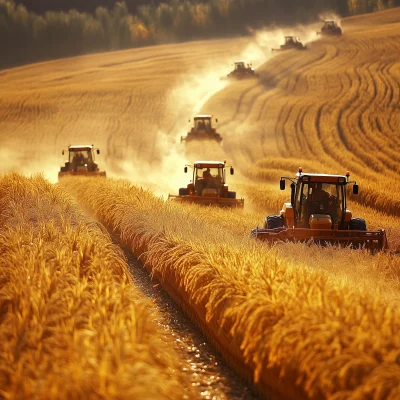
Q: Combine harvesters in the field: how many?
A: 7